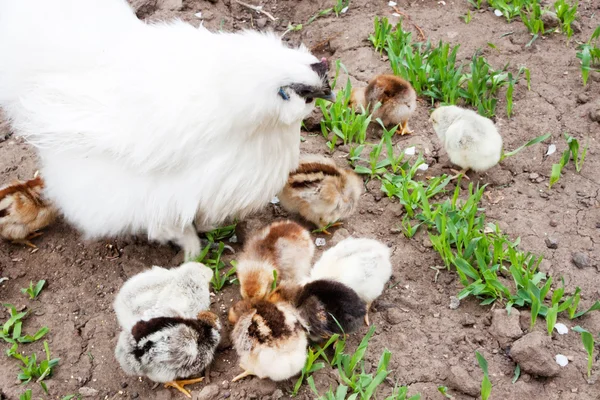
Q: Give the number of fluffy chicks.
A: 10